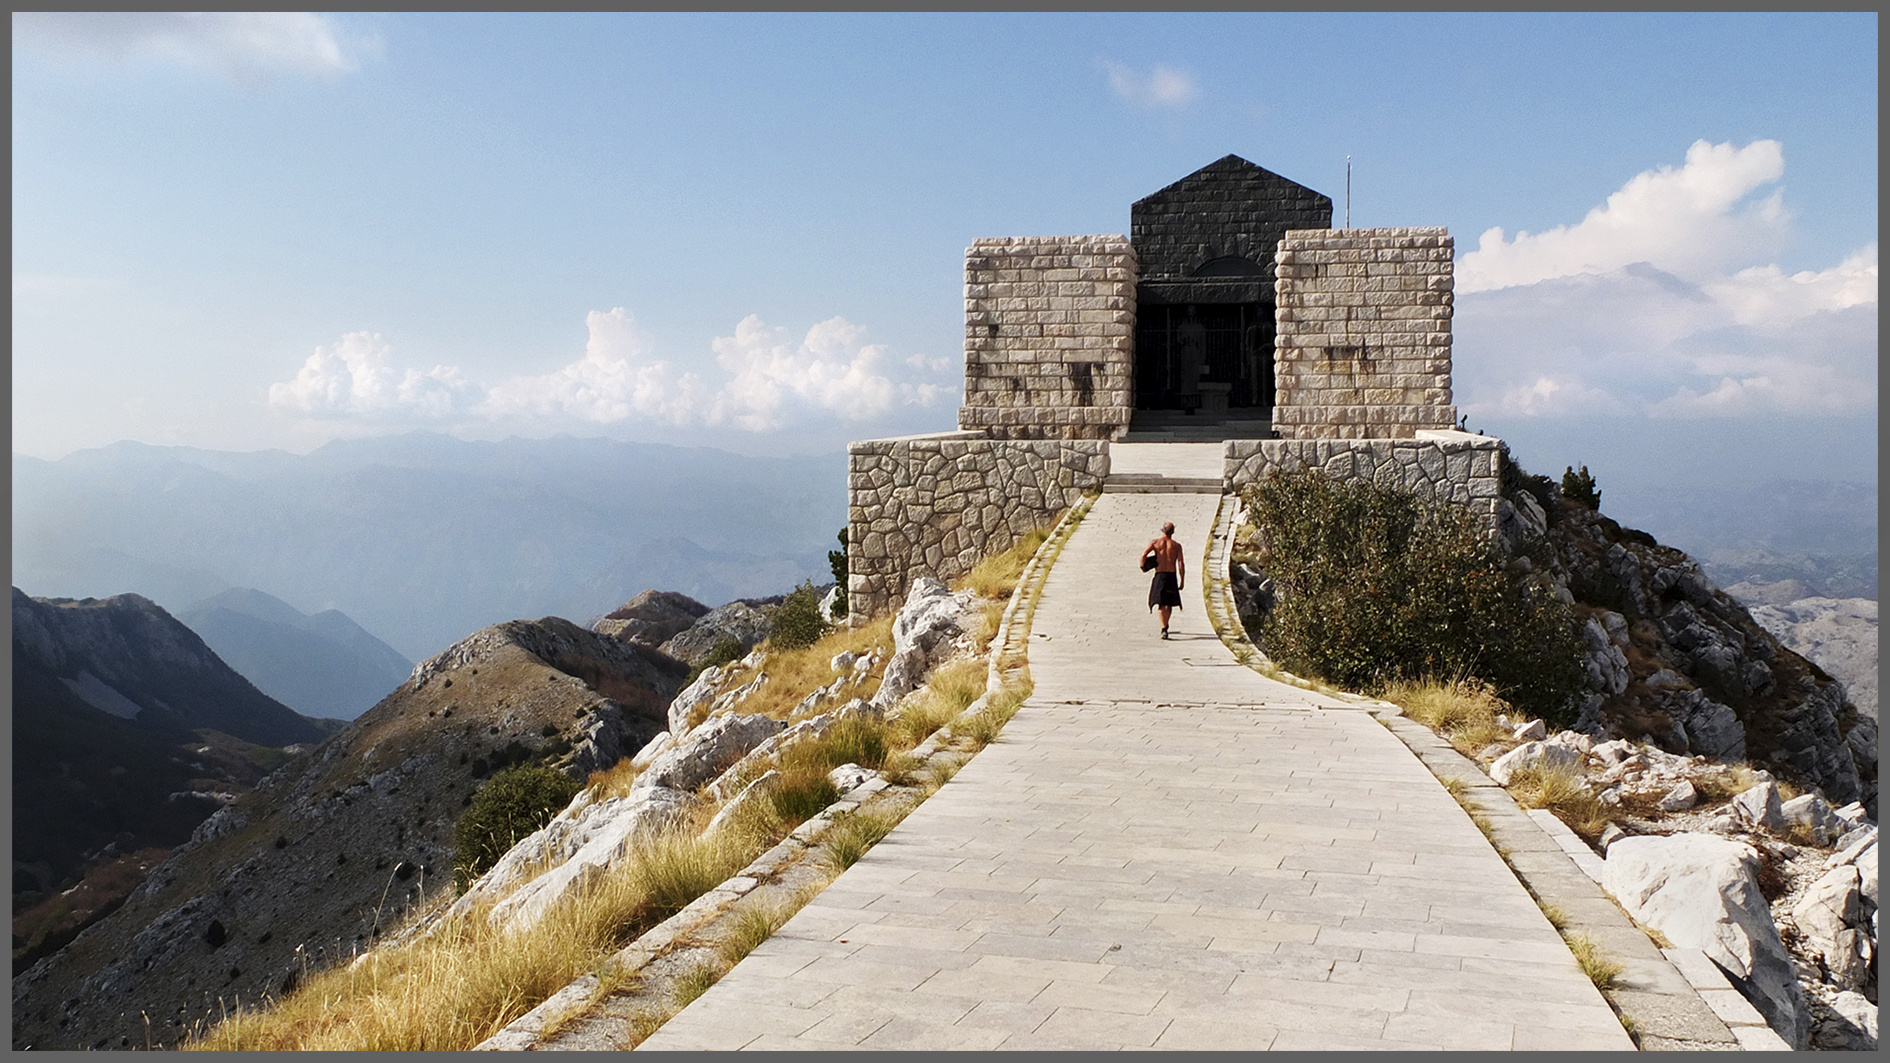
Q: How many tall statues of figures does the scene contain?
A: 2